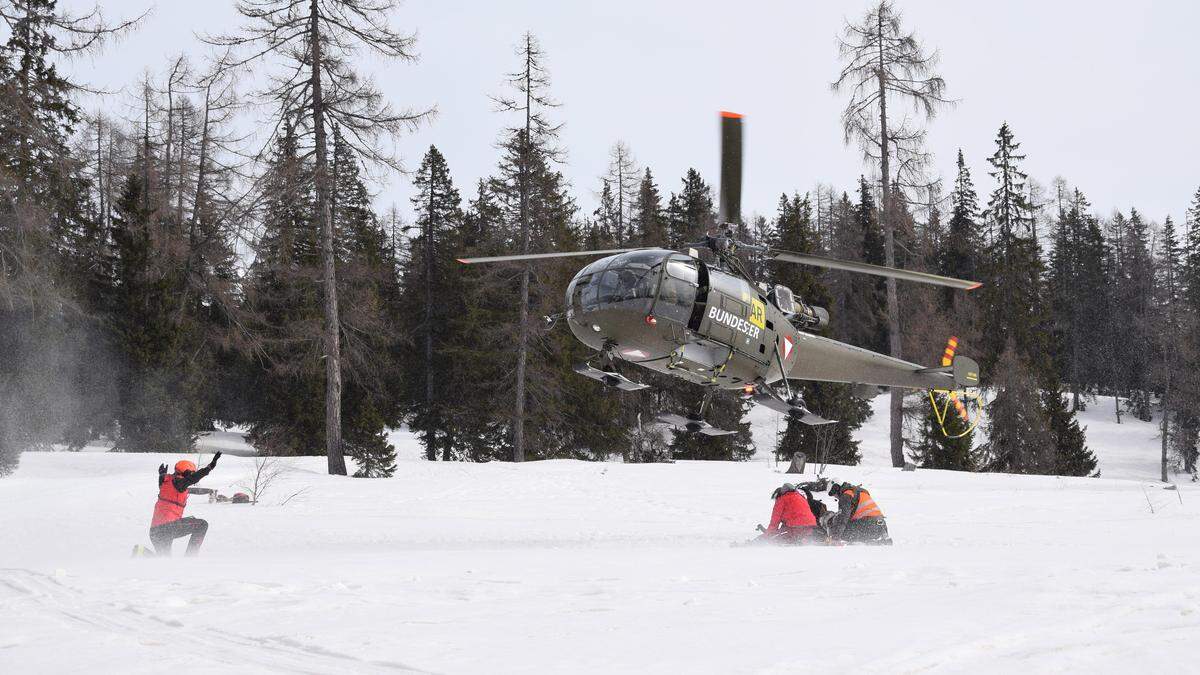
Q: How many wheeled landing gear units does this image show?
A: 3